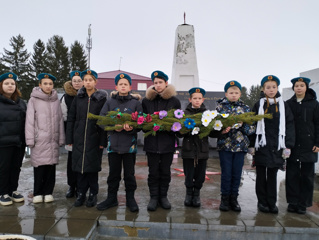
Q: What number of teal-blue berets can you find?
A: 10